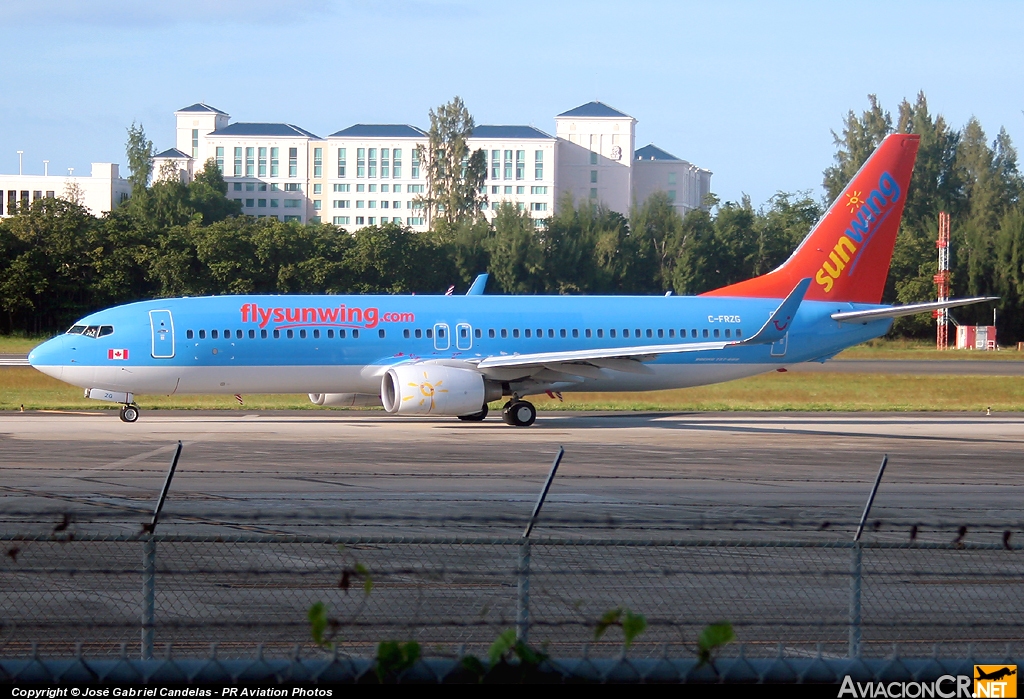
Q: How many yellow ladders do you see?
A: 0